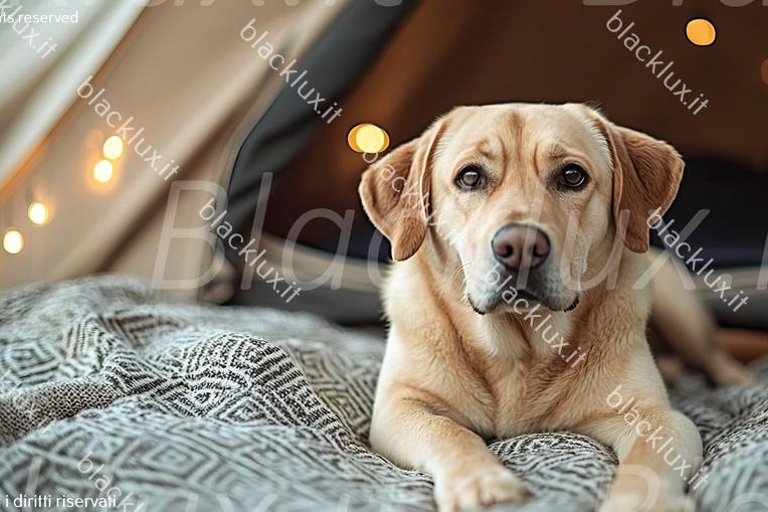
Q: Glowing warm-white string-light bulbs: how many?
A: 6